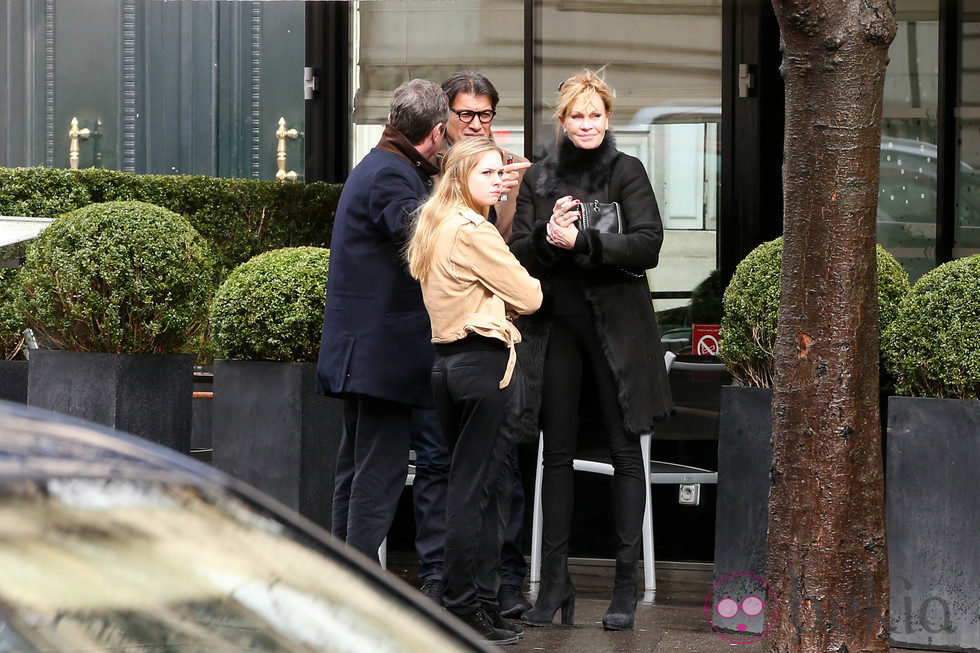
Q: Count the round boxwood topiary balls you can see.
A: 4